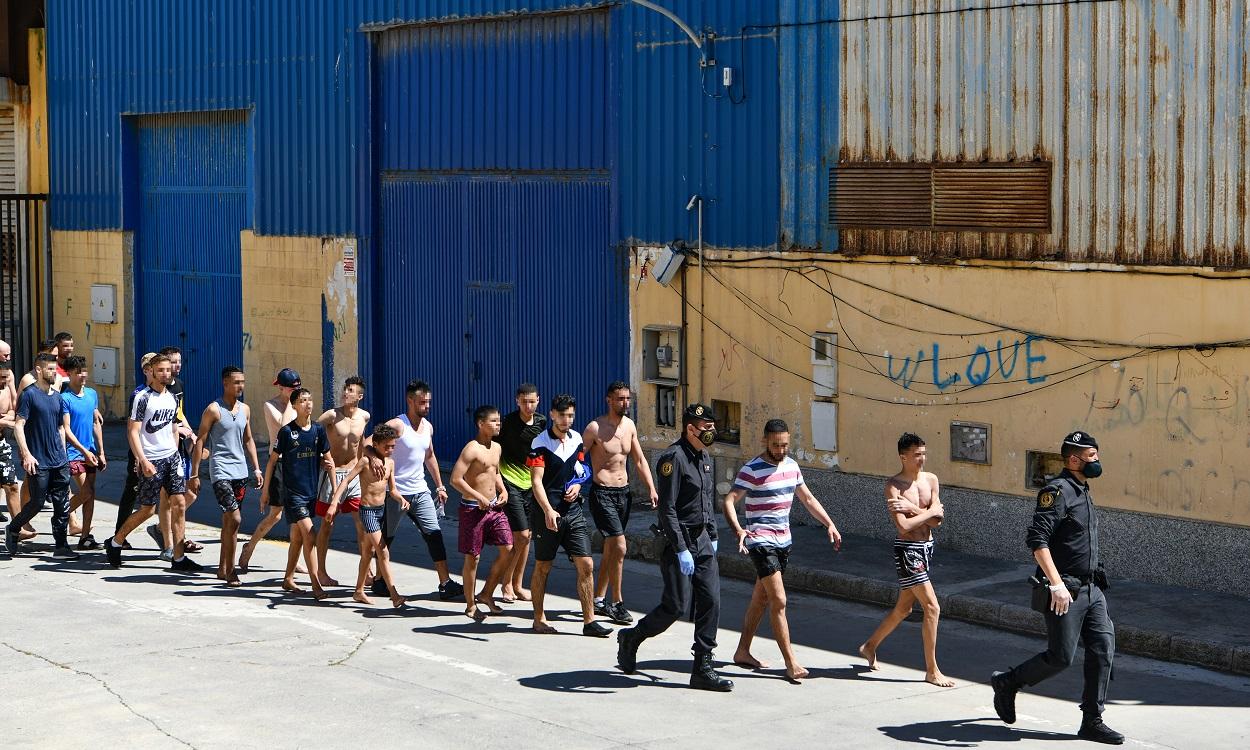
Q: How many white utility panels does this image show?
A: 4